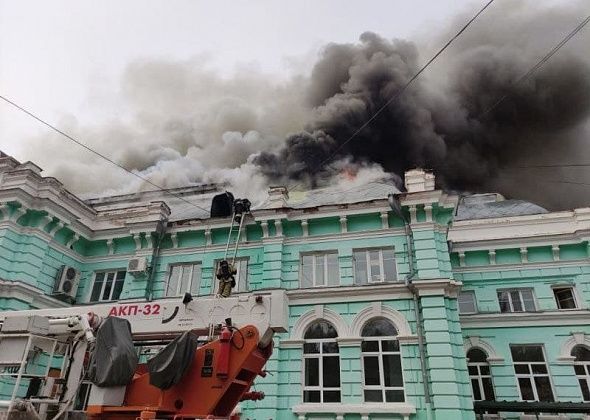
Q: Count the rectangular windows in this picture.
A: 9